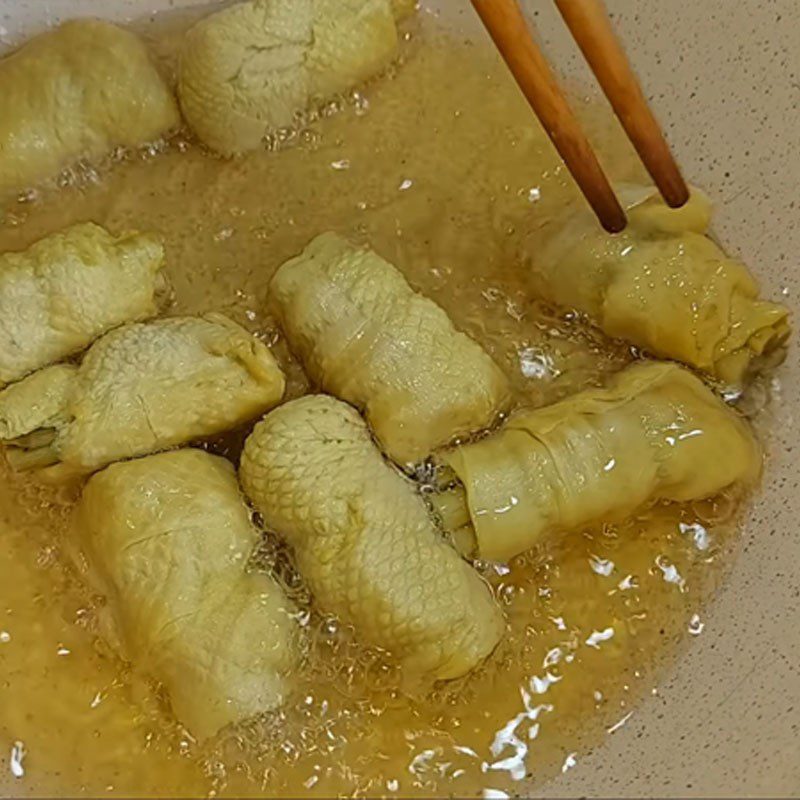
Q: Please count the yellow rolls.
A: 9